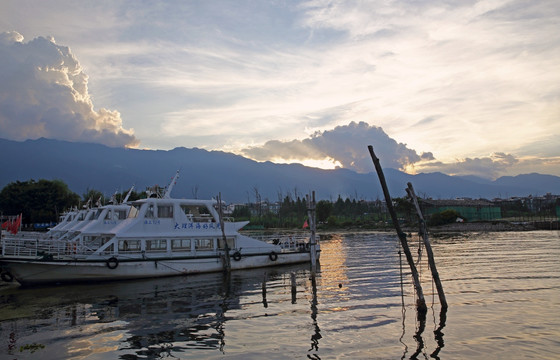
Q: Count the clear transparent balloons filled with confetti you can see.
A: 0